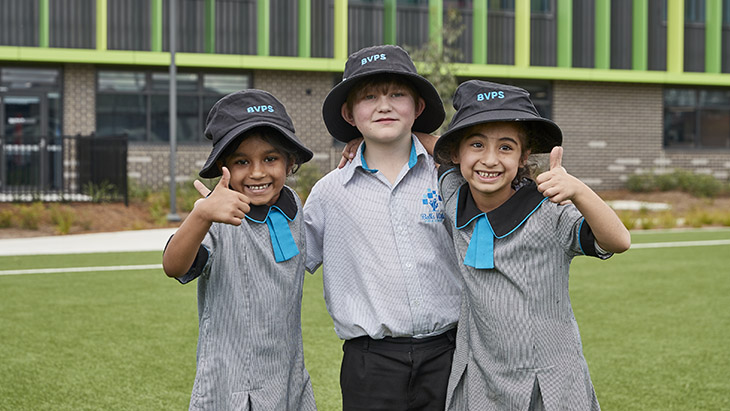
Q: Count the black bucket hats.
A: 3